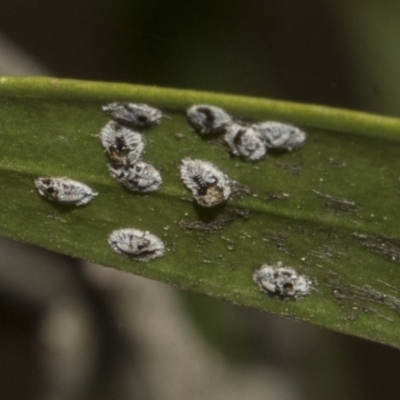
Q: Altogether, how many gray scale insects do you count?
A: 10